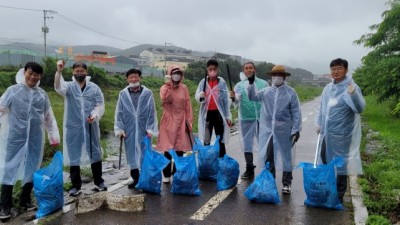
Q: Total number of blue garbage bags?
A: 7